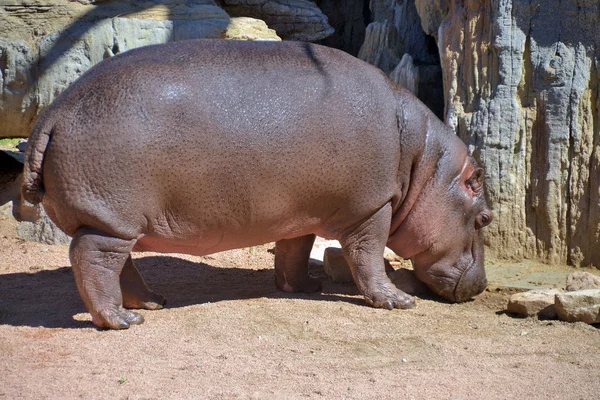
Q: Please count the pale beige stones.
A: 3